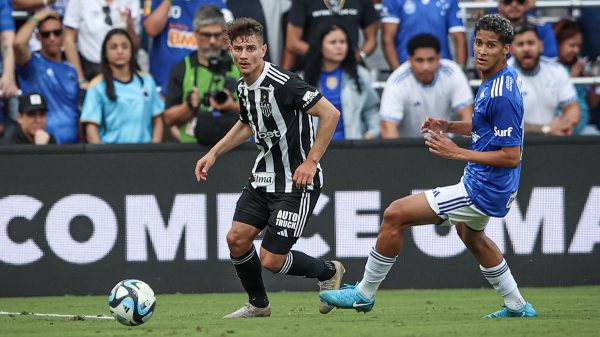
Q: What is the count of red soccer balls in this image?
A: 0